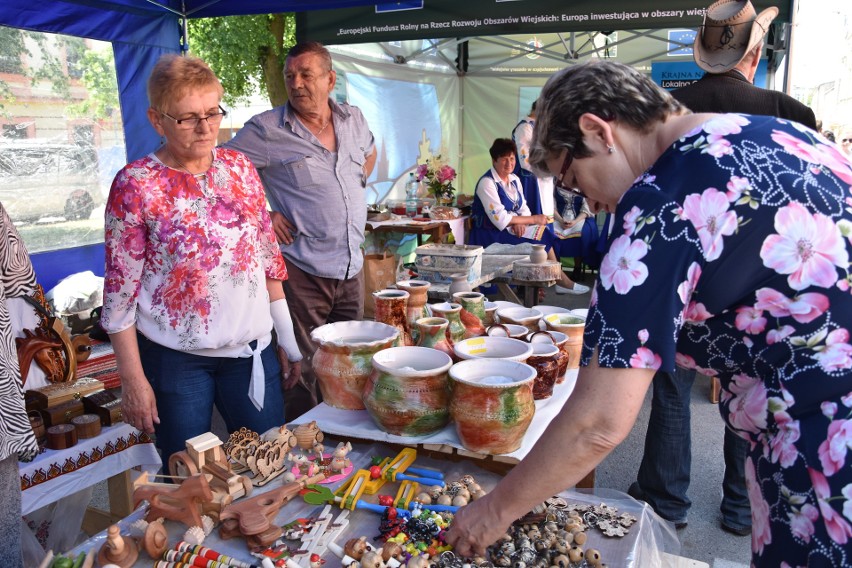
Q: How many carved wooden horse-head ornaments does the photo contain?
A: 1